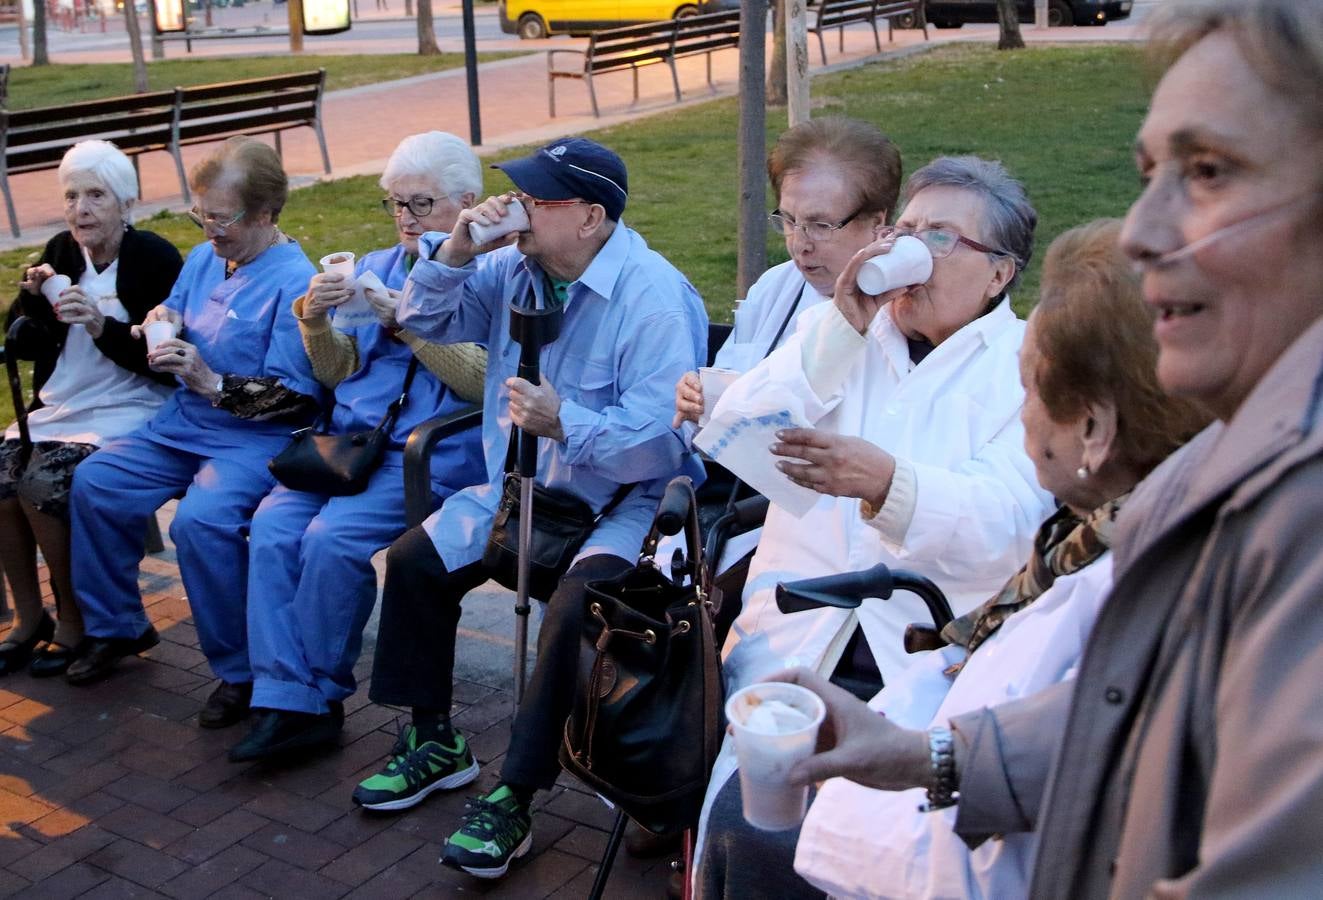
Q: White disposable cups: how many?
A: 7